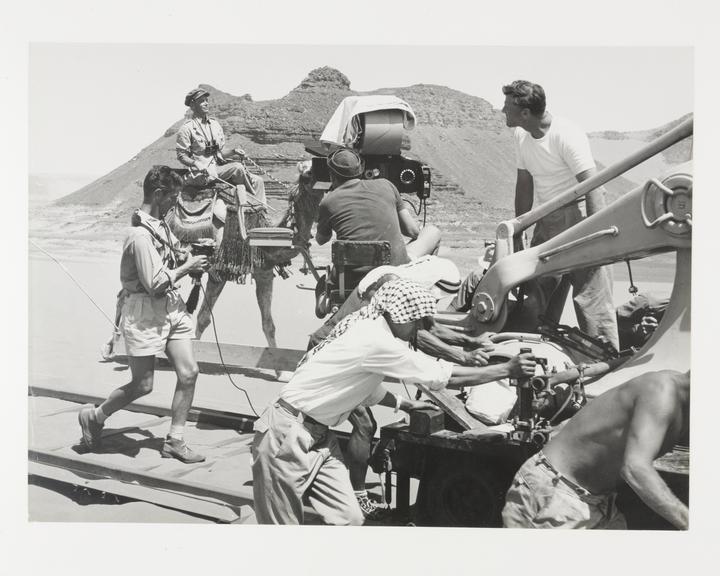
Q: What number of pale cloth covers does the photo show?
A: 1